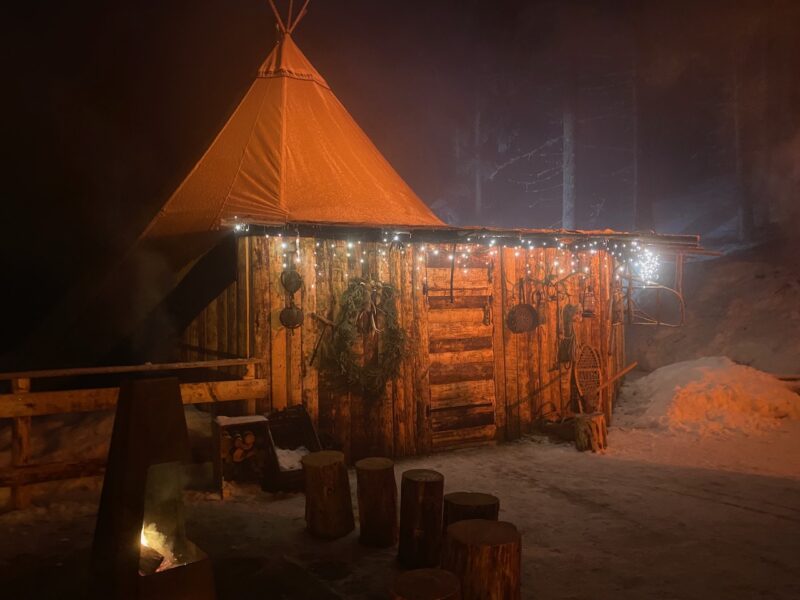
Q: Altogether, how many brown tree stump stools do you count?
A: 6